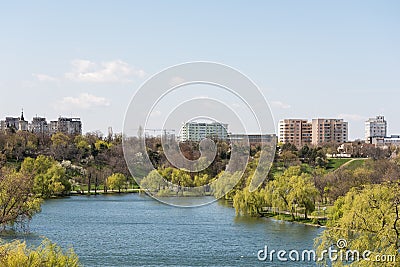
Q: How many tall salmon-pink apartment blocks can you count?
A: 2